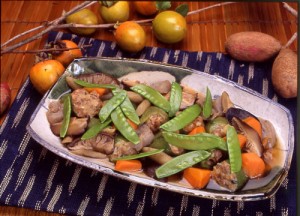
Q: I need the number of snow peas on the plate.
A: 14